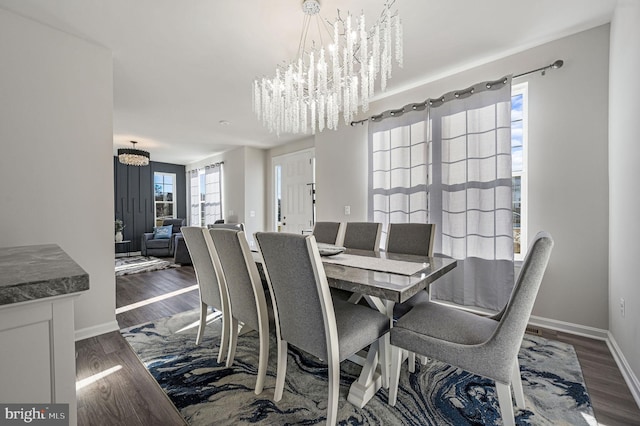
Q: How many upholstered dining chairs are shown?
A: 8